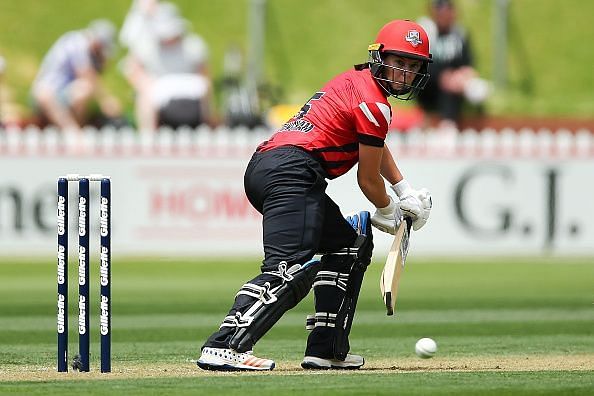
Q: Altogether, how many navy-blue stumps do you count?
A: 3